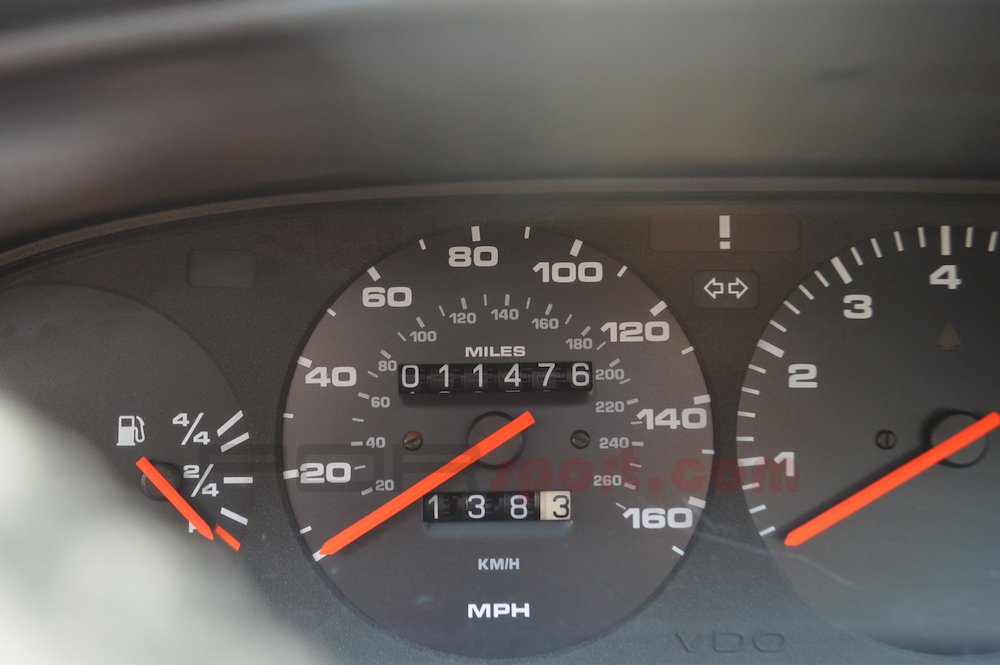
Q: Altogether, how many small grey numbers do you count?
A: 13